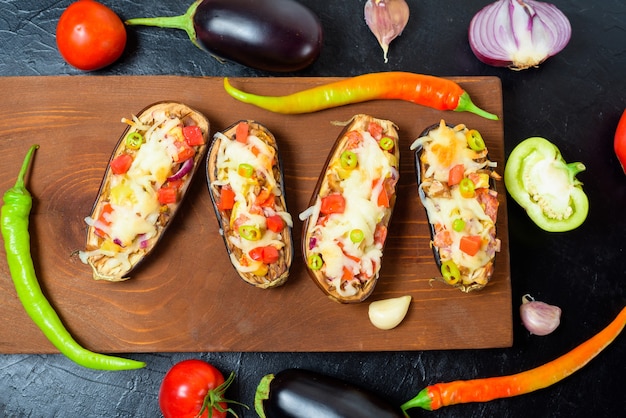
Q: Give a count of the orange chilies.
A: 2